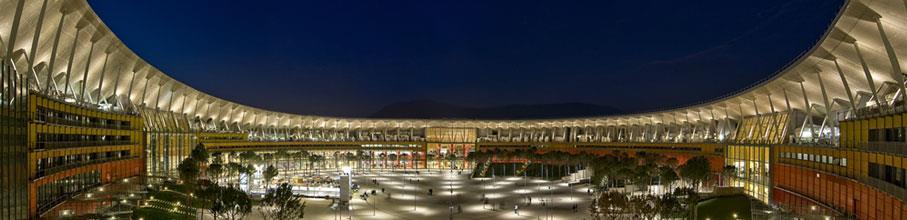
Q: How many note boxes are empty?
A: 0